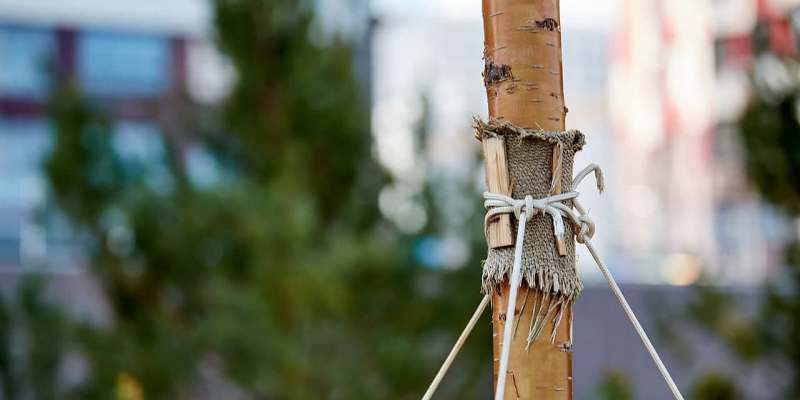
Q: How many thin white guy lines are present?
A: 3